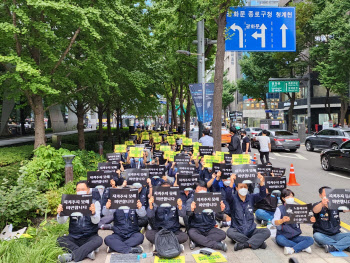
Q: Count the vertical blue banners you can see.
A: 2